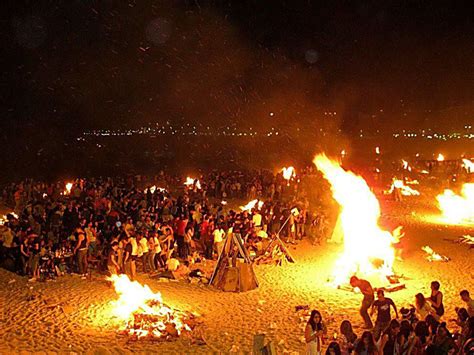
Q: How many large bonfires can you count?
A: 3